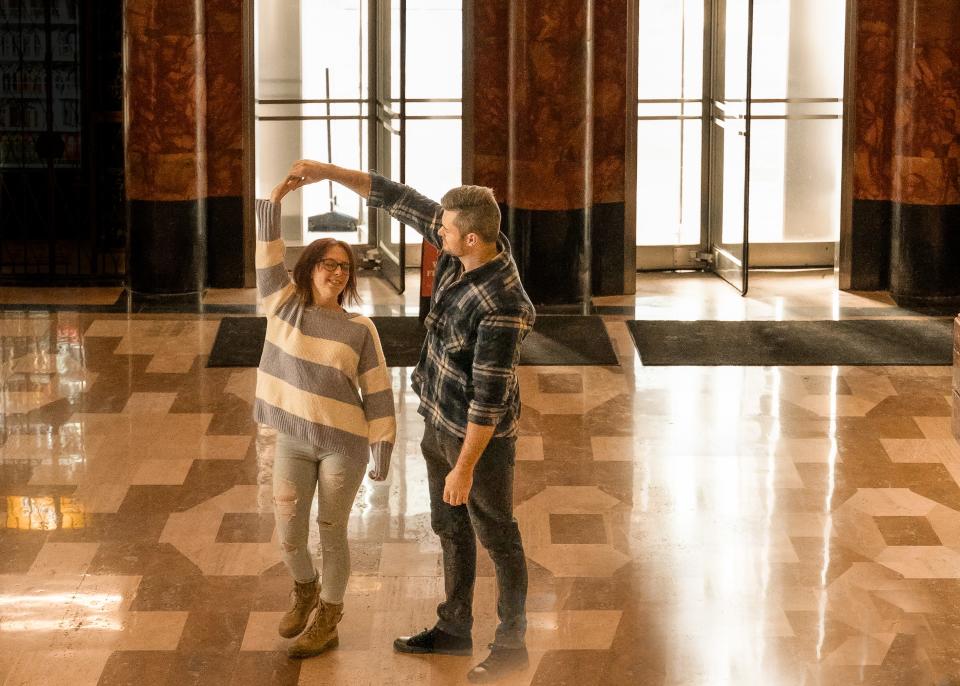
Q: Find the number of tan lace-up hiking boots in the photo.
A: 2